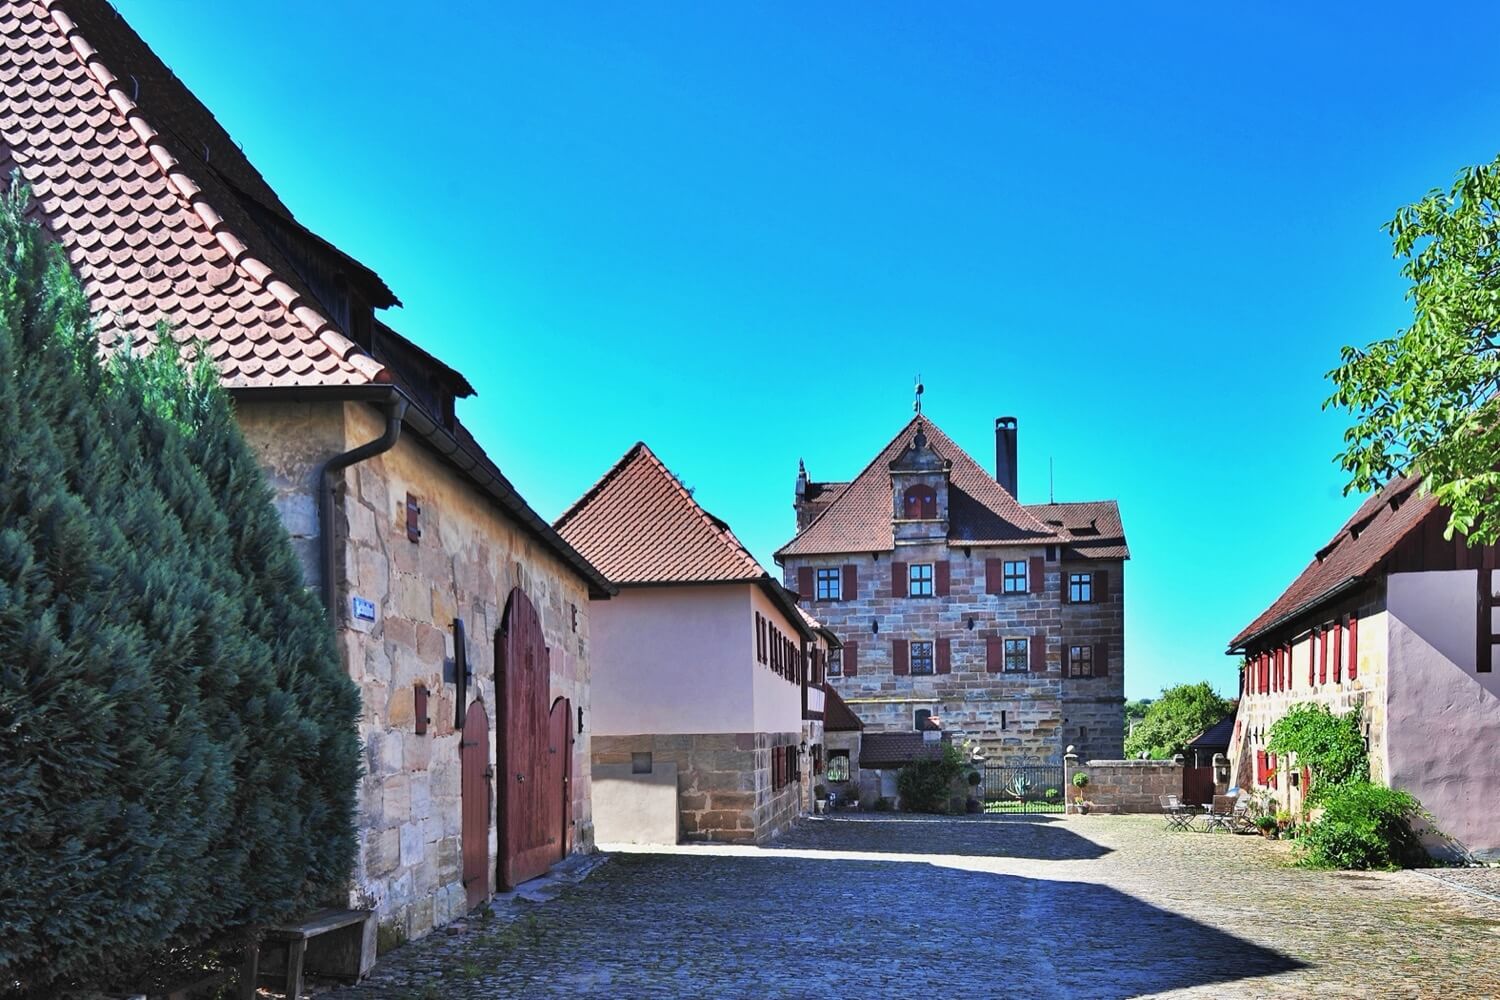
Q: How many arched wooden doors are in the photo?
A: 3